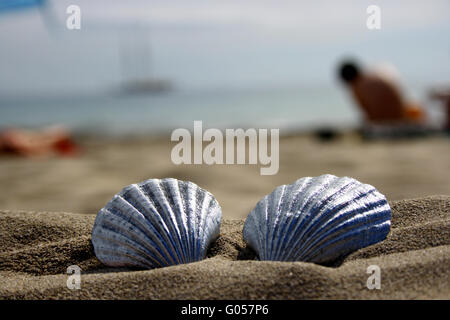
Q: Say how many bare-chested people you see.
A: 1